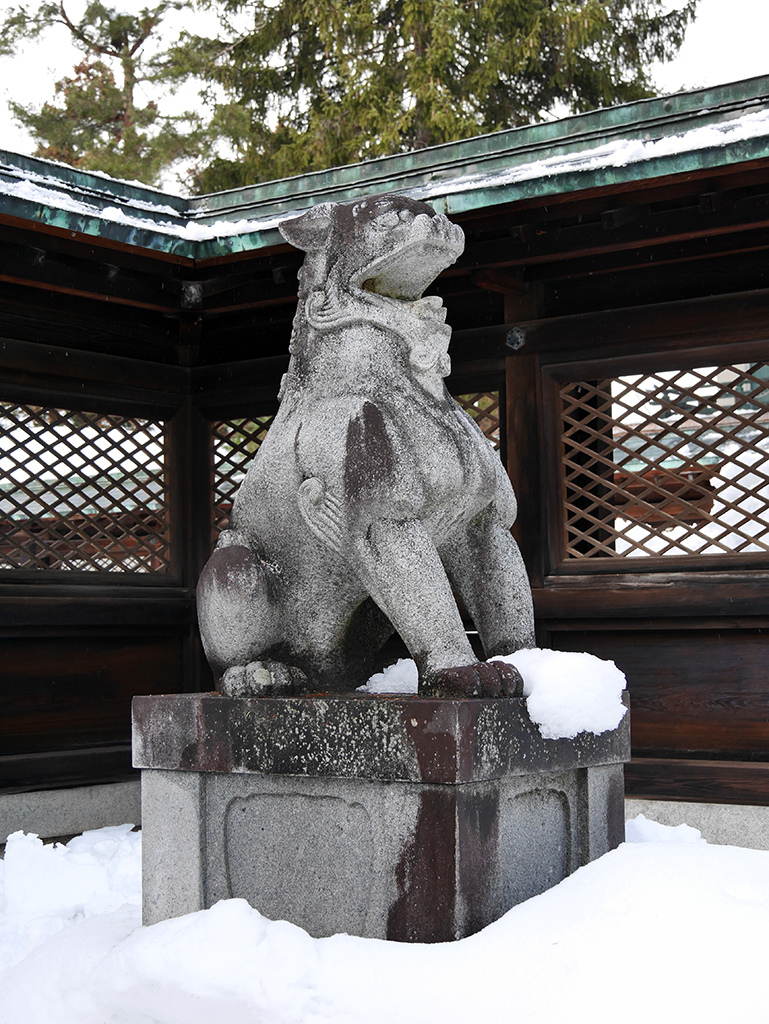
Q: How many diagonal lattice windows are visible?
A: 3